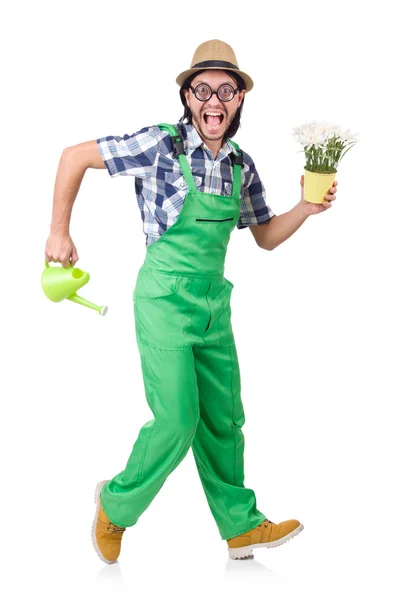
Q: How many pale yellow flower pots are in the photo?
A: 1